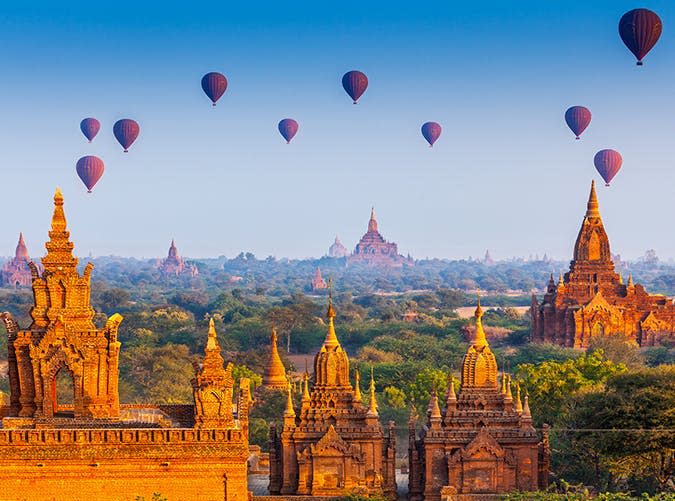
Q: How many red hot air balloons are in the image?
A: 10